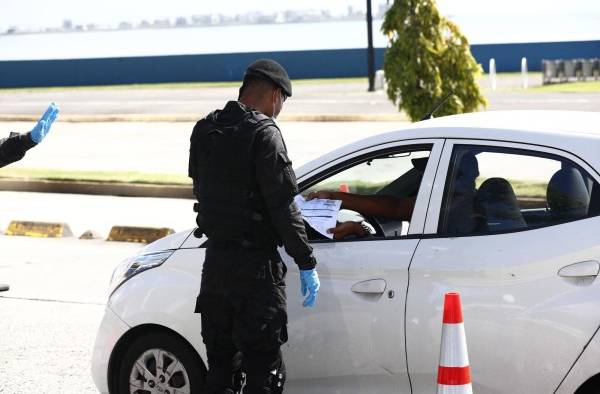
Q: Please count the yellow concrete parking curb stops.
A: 2